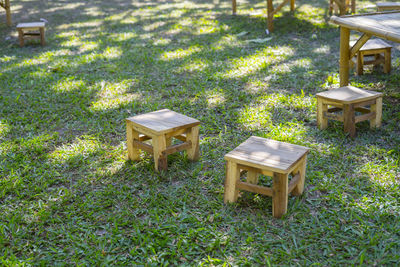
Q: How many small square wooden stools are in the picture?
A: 5